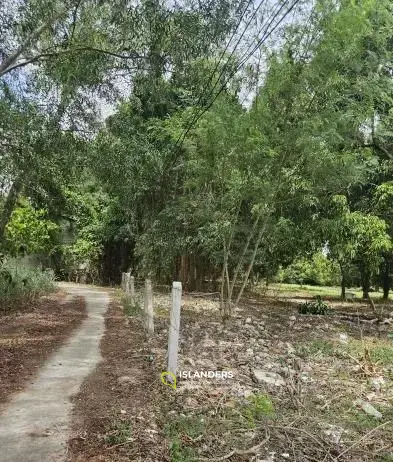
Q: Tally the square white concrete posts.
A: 5